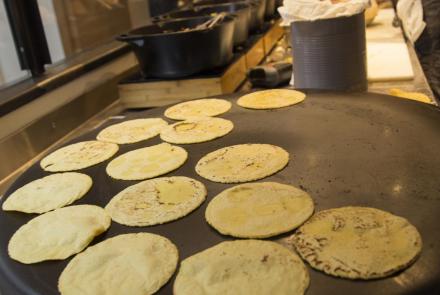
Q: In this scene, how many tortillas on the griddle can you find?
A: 14